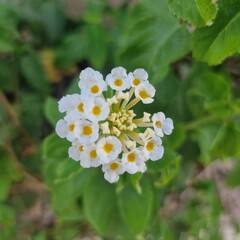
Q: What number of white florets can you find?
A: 15